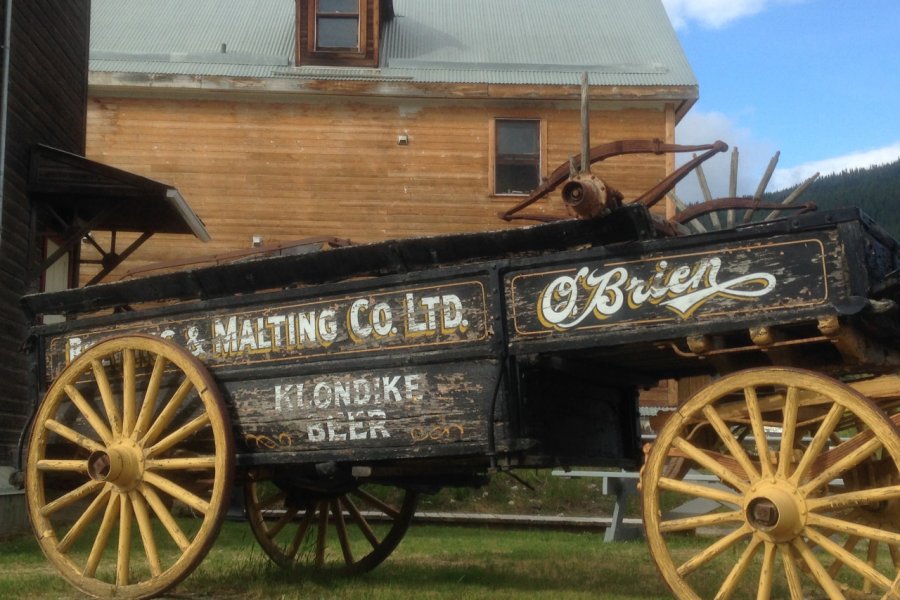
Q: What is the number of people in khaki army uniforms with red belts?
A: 0